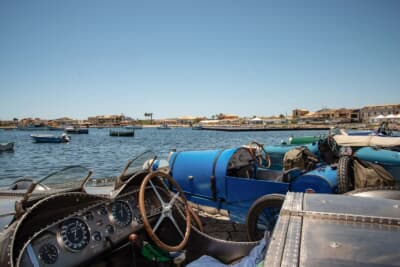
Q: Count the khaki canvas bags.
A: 2